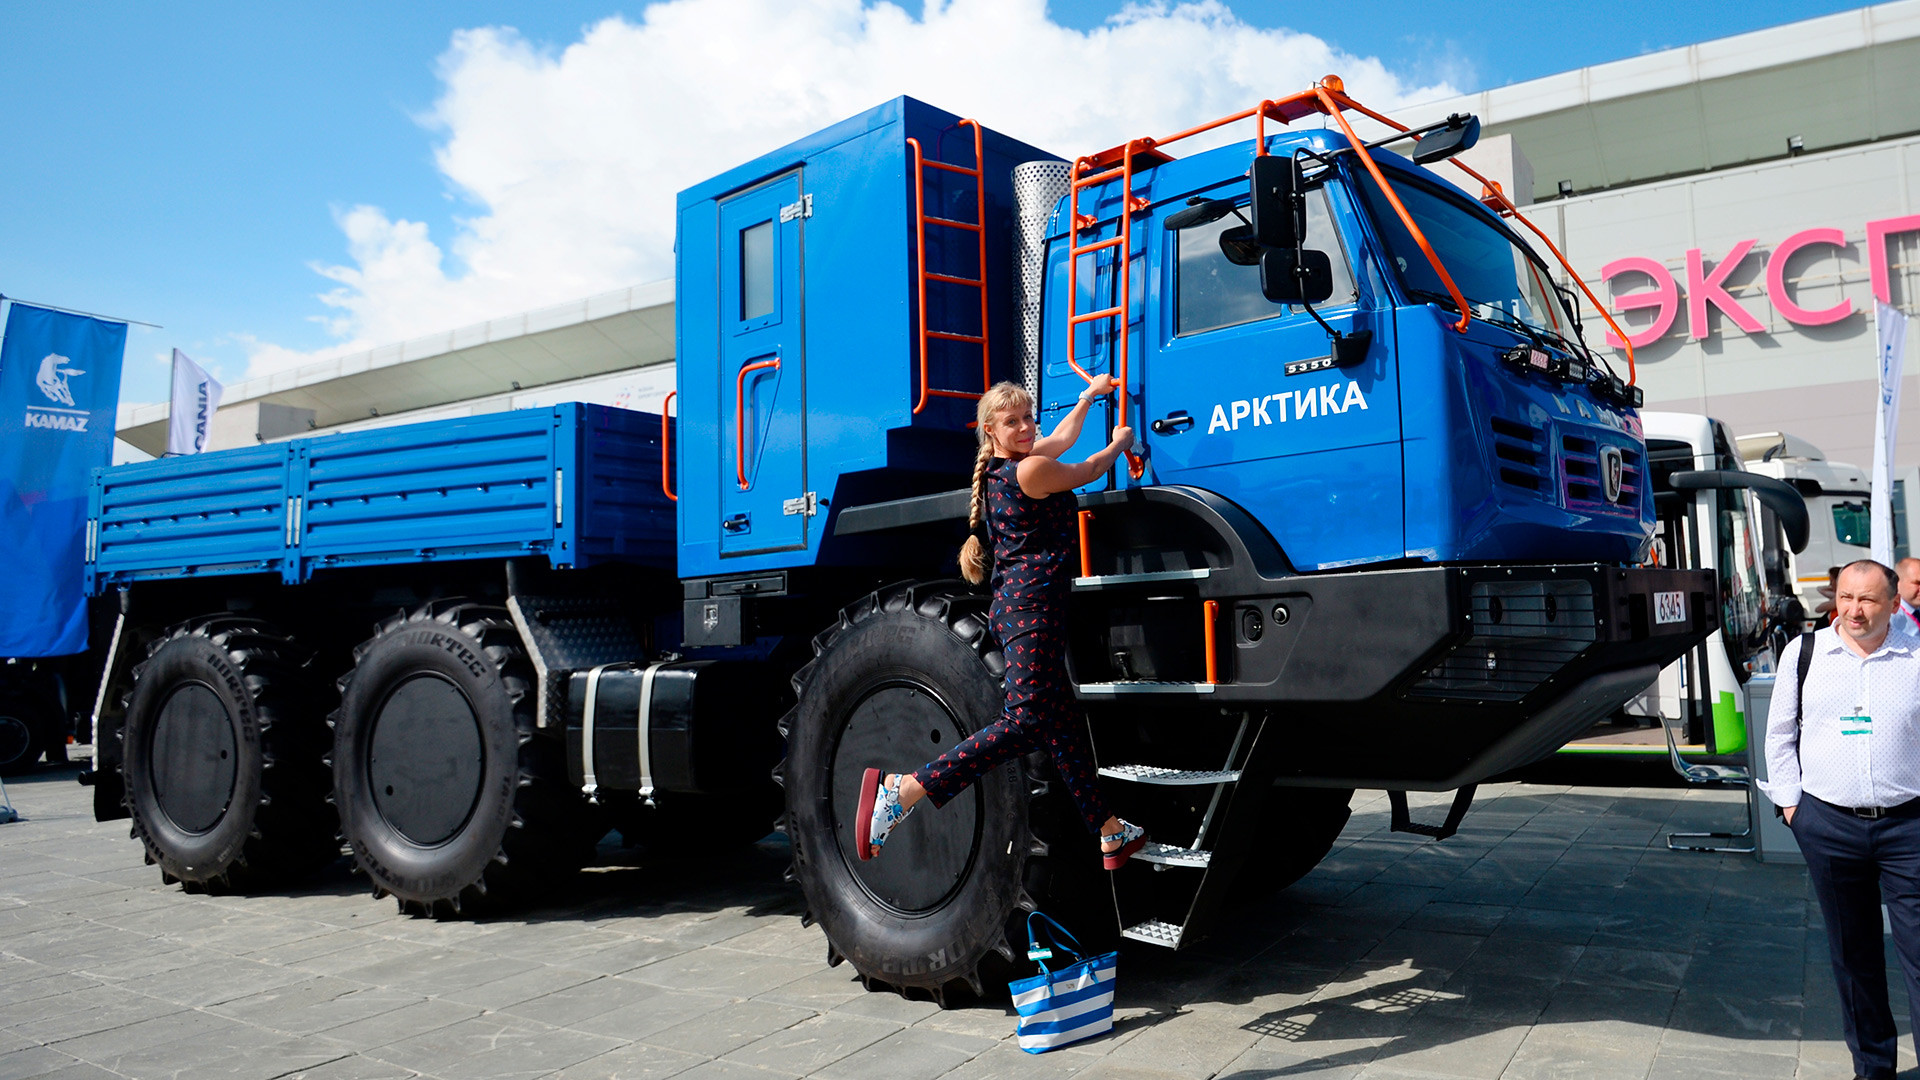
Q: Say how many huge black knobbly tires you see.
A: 3